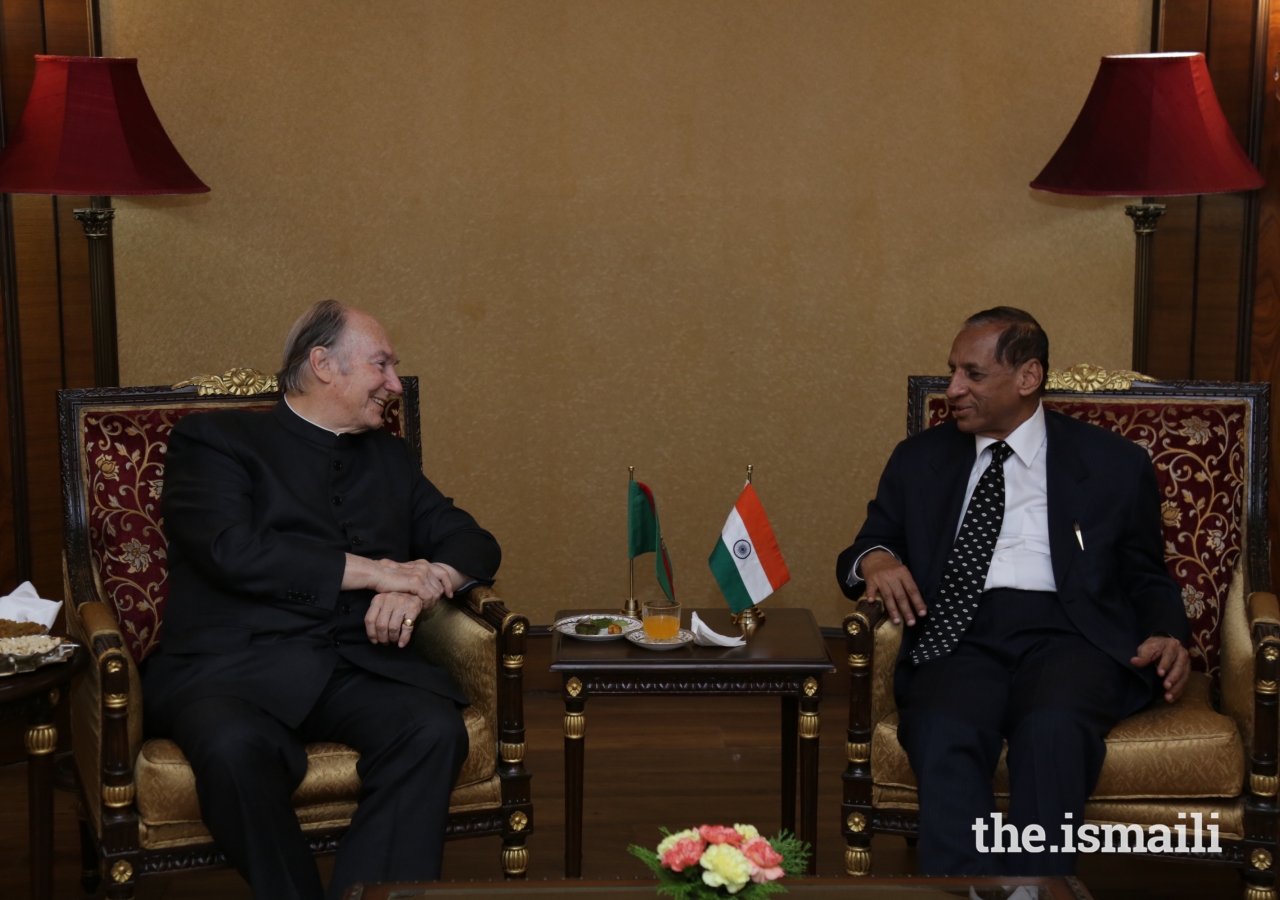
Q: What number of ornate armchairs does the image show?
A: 2